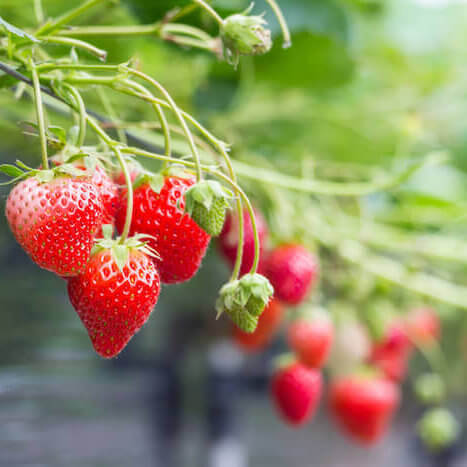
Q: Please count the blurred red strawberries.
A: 8